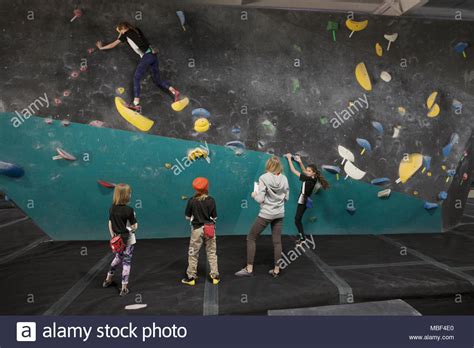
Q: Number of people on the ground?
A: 4